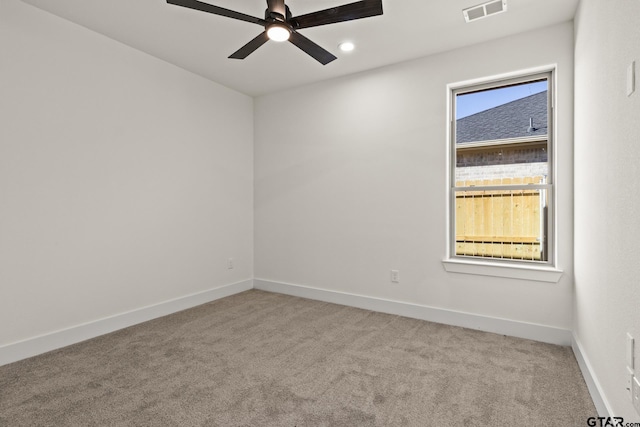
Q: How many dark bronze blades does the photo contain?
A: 5